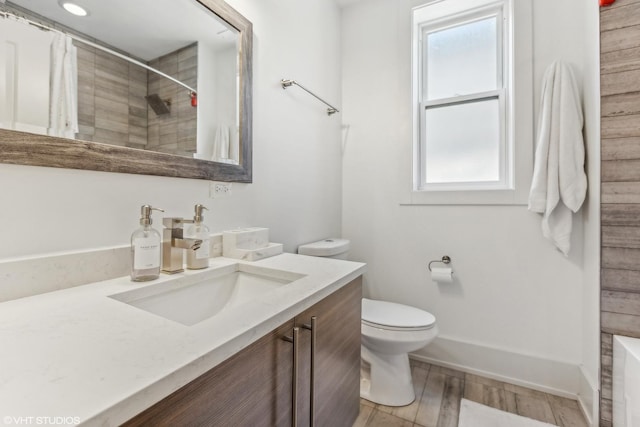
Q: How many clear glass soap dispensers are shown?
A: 2